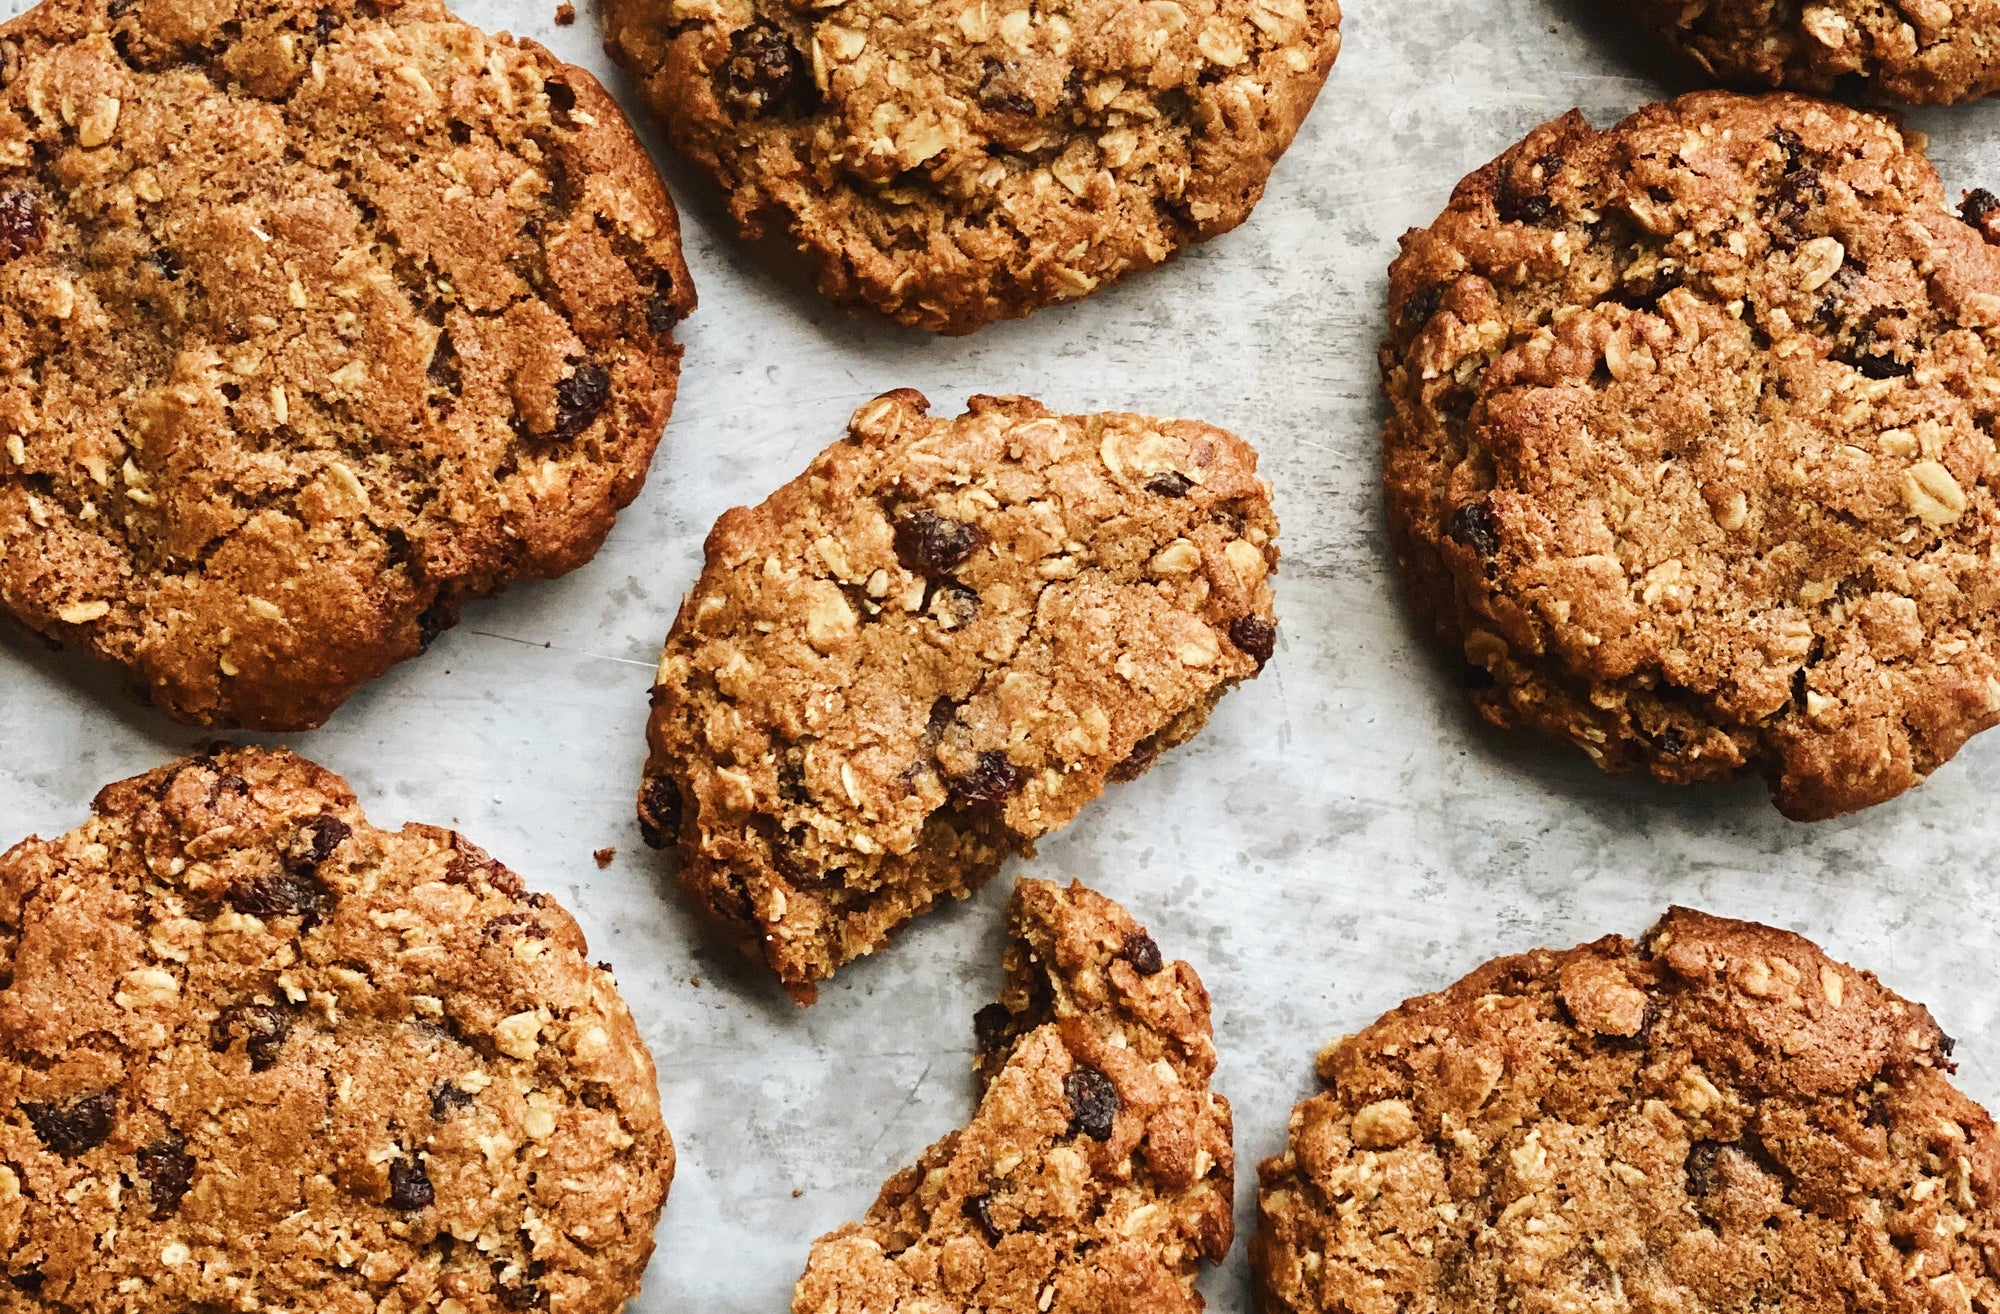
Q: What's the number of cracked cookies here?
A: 1